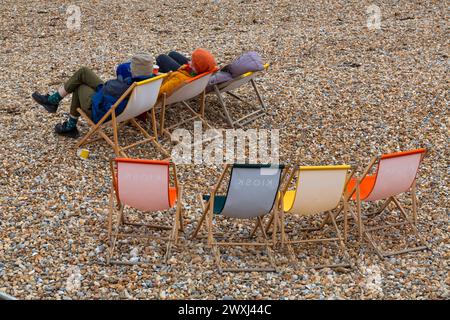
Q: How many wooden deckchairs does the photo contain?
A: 7